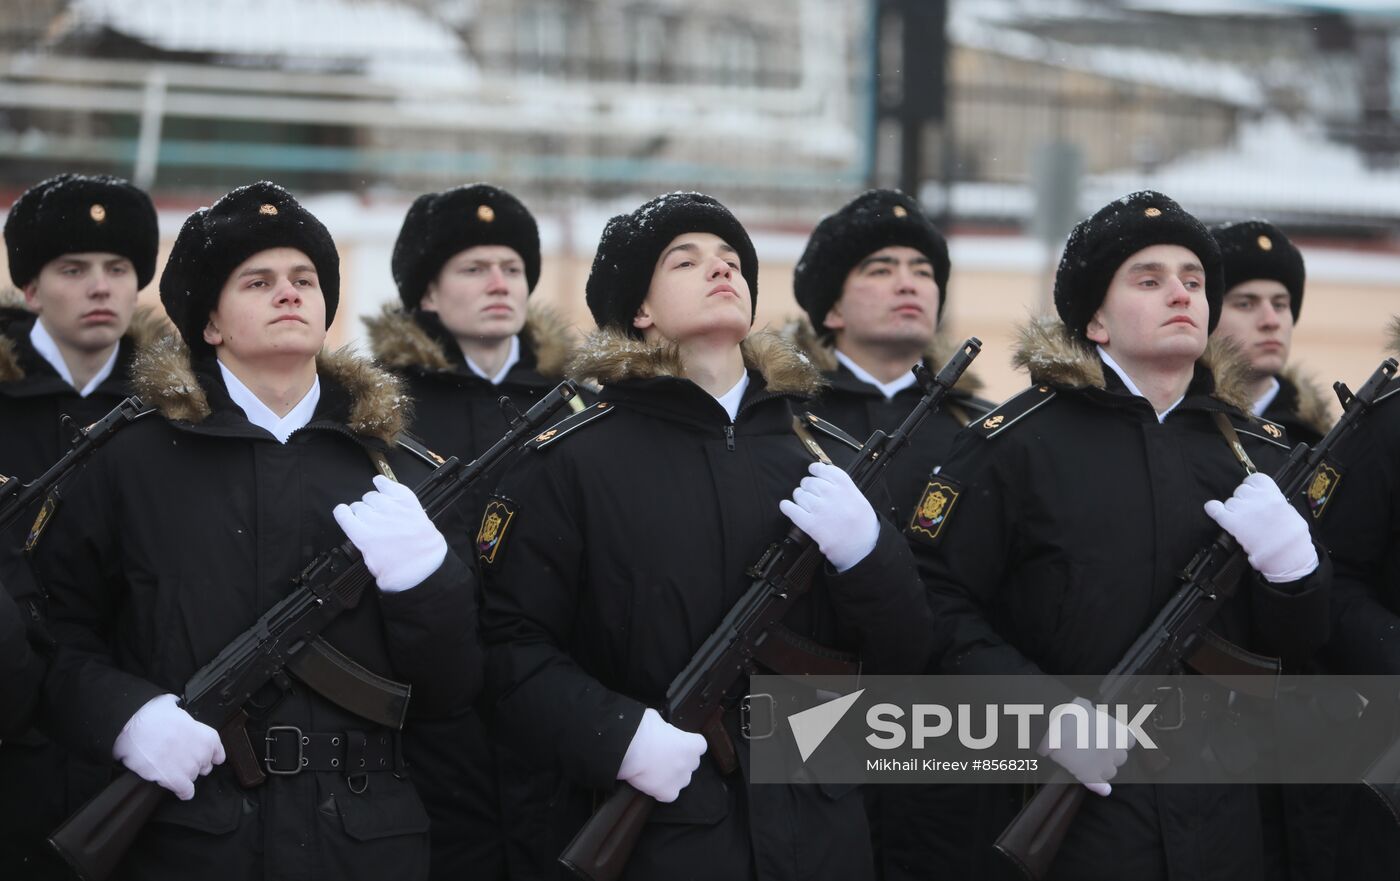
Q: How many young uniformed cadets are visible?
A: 7